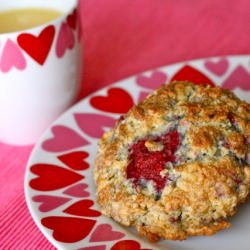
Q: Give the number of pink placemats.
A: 1